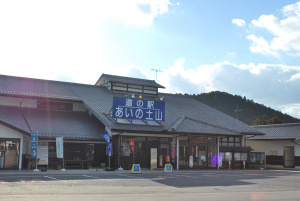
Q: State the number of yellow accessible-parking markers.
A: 2